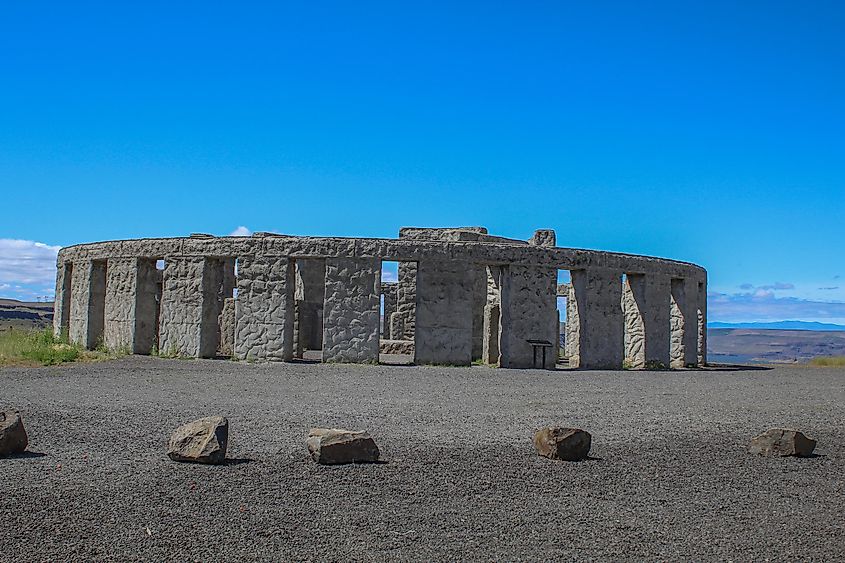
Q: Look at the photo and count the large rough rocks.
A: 5